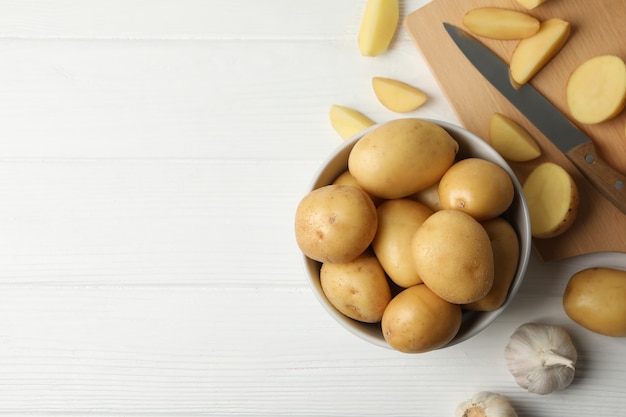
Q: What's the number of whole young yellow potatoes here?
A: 11